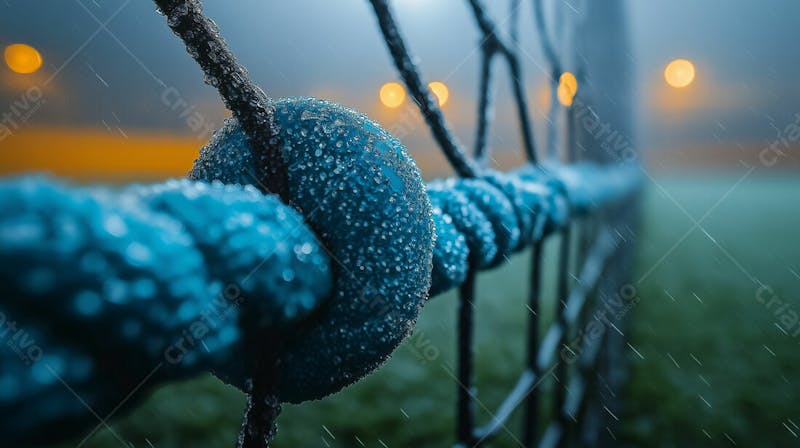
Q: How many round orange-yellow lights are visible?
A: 5